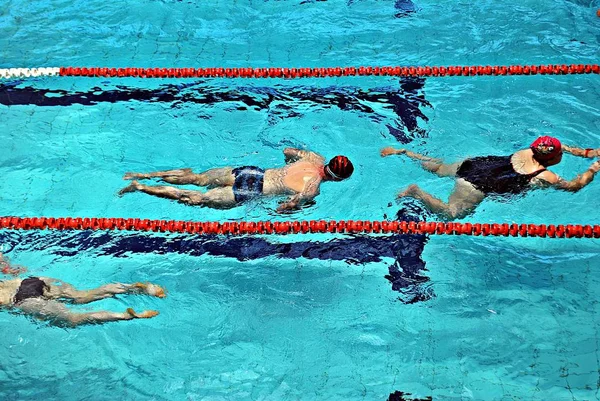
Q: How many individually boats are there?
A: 0